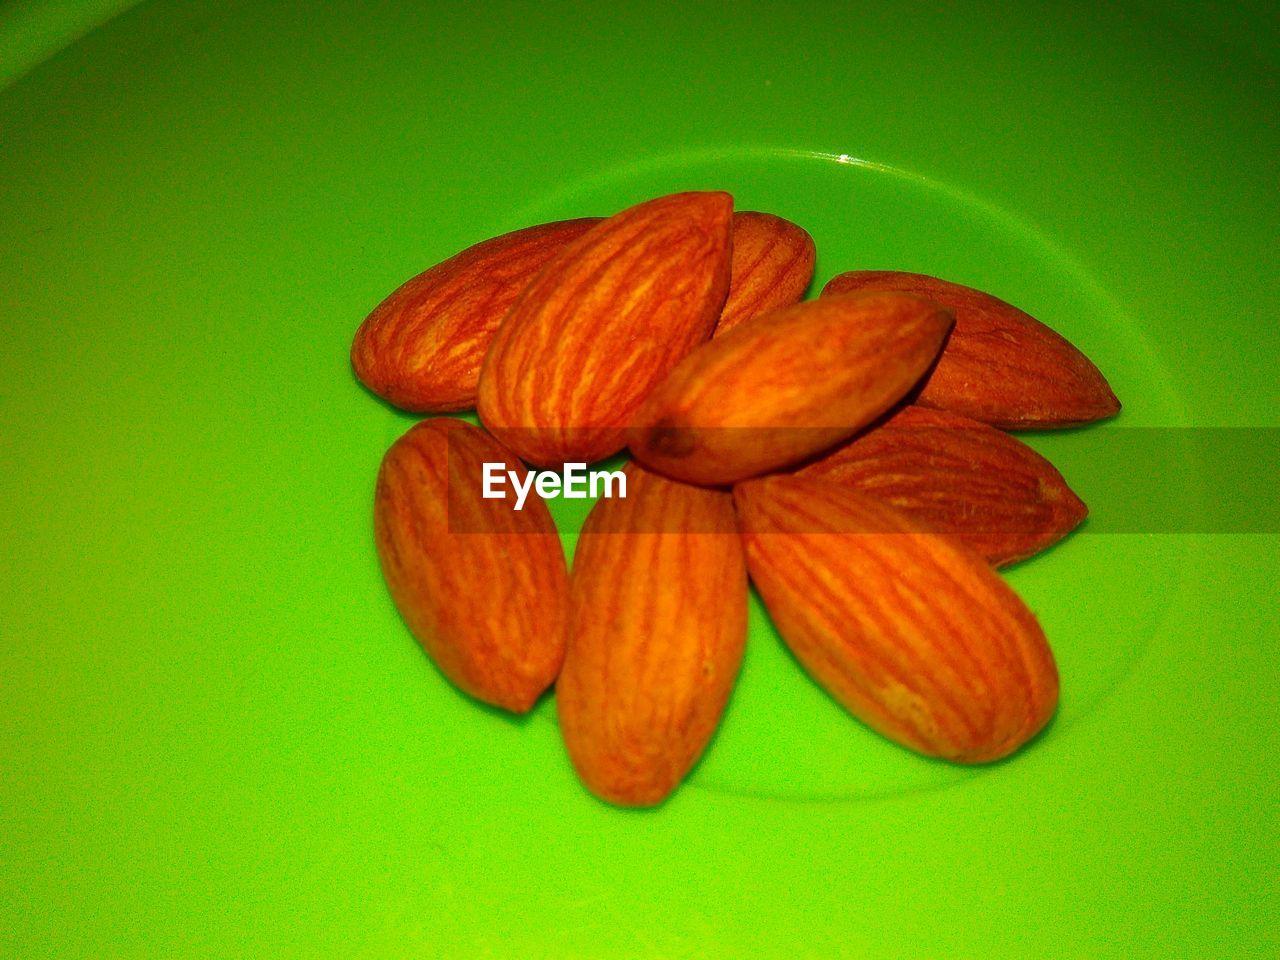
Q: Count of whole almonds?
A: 9